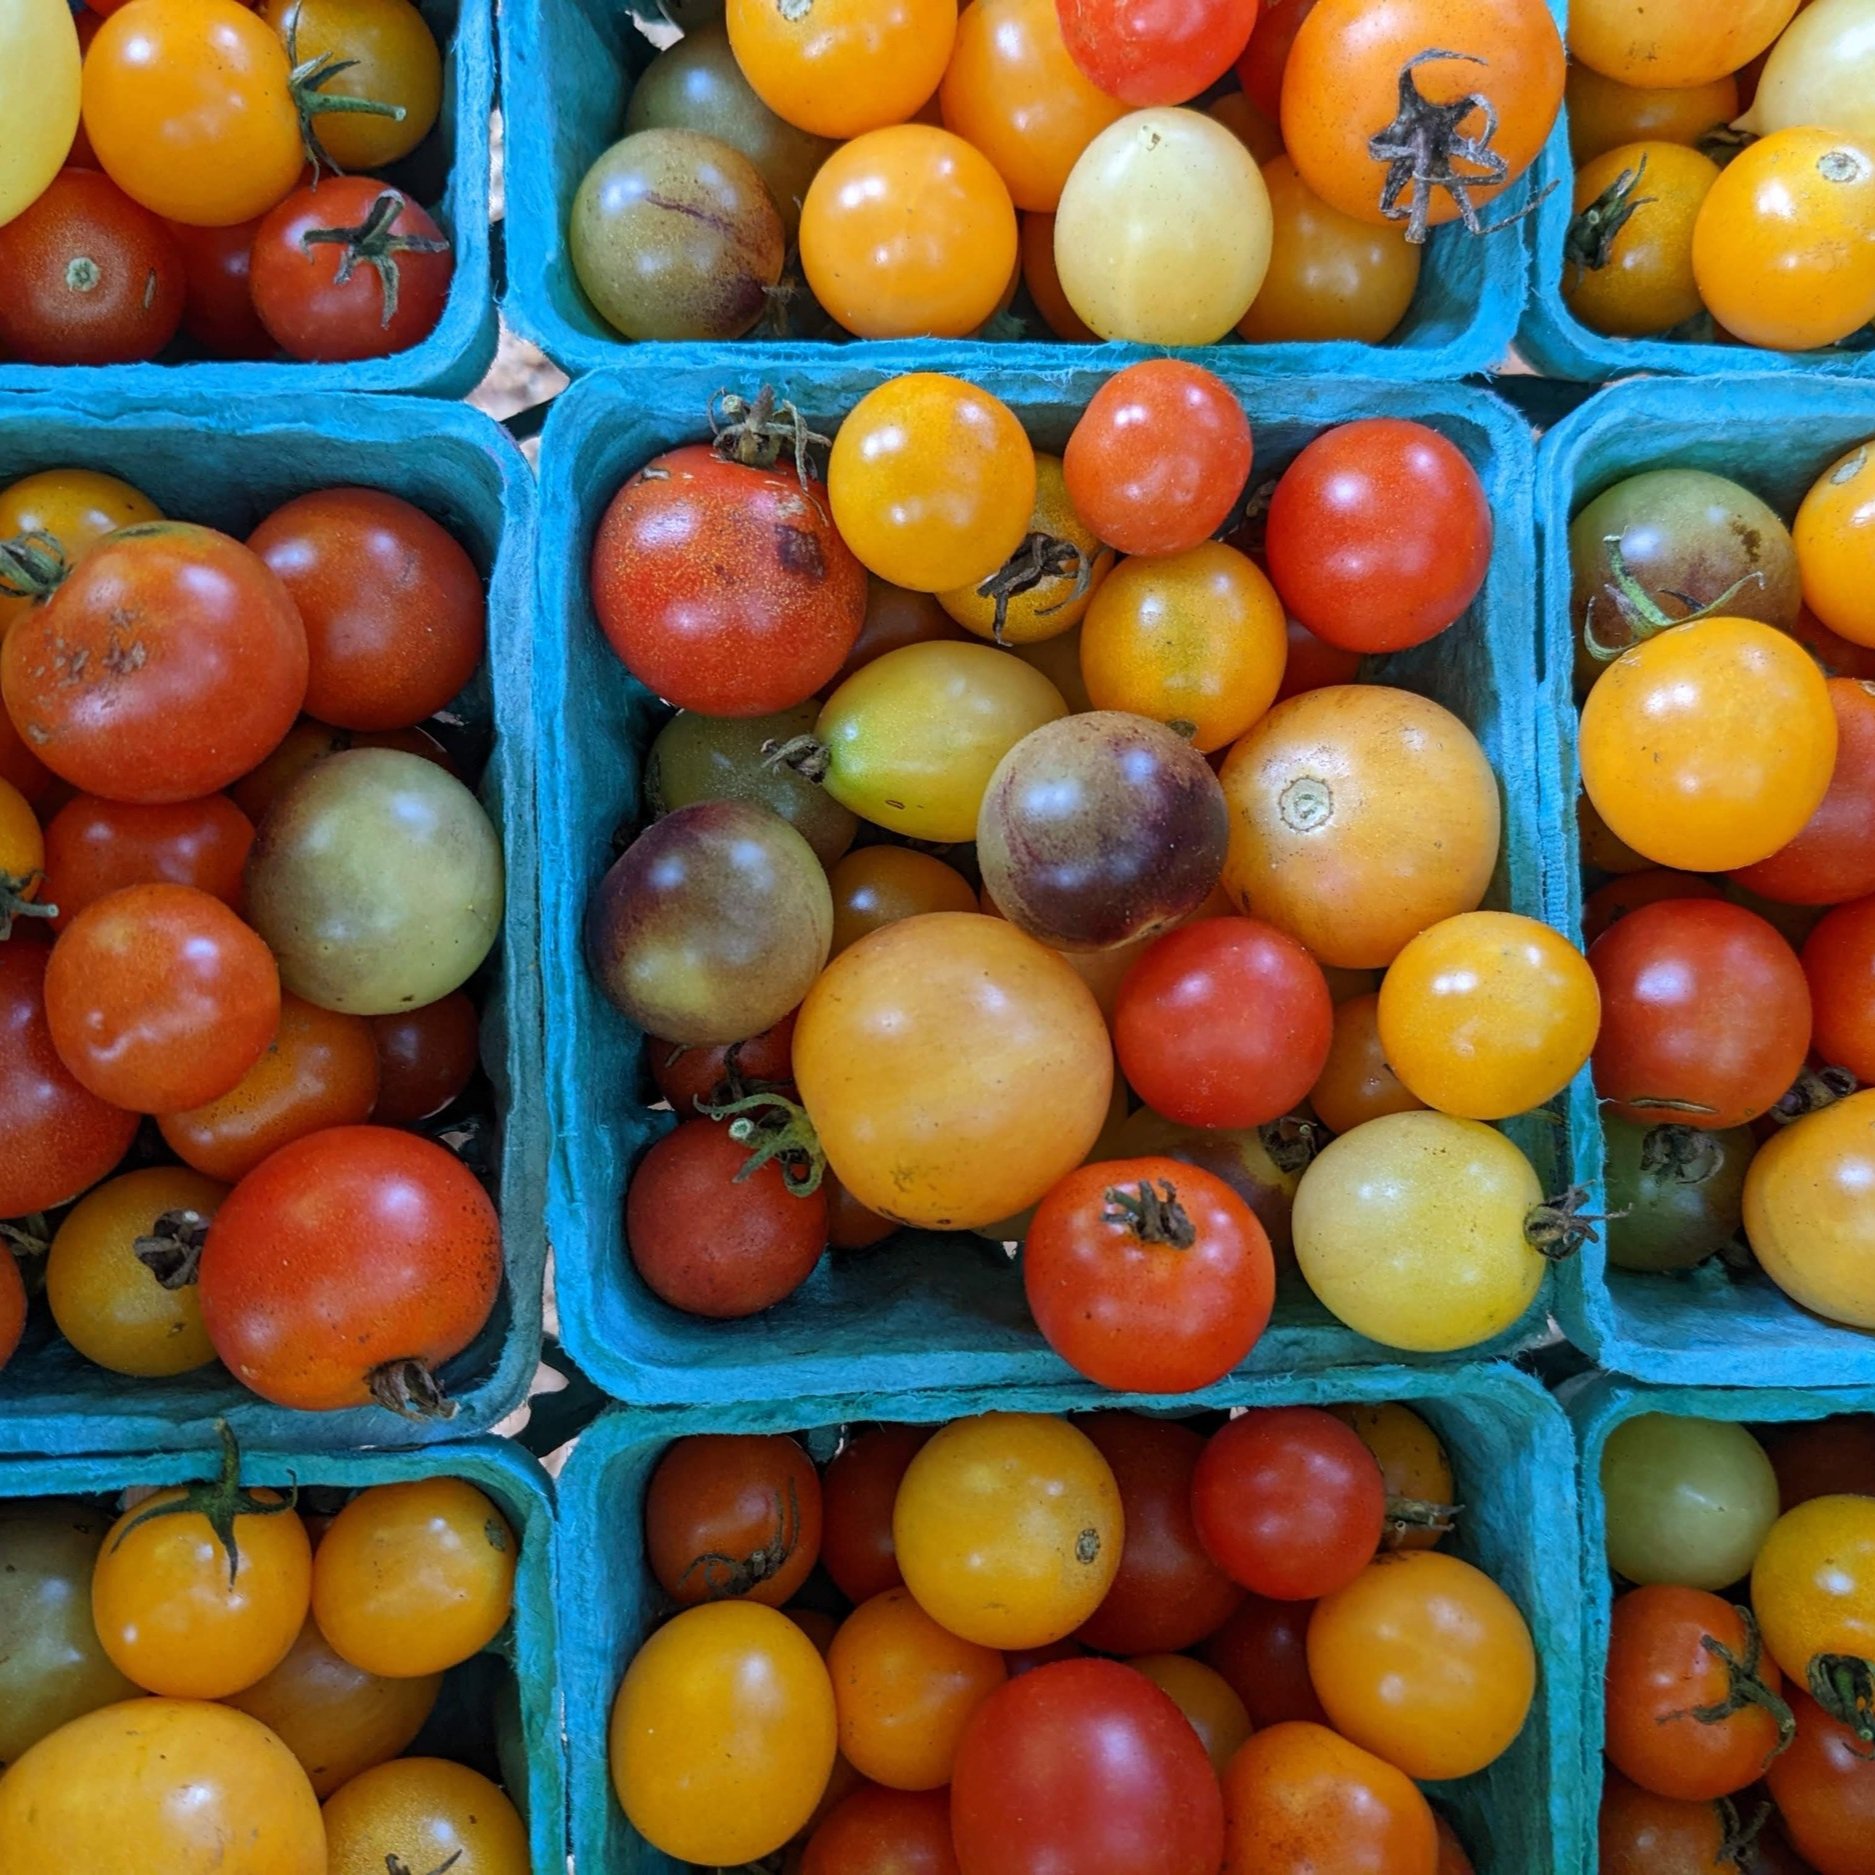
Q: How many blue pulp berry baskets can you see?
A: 9